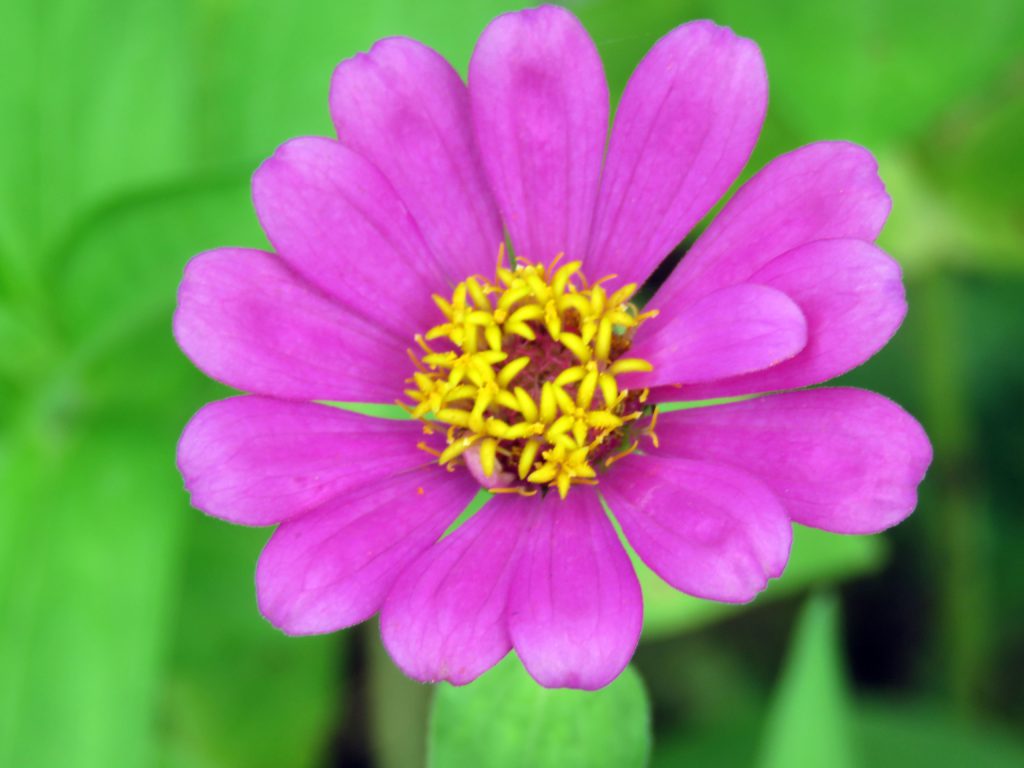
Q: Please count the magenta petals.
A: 14